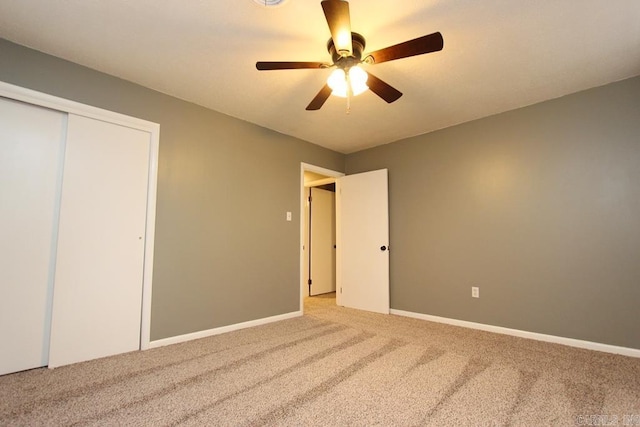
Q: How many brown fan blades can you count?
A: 5